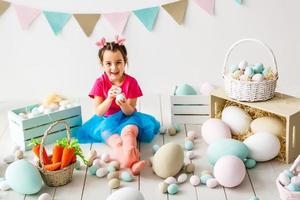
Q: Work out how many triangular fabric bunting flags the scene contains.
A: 9